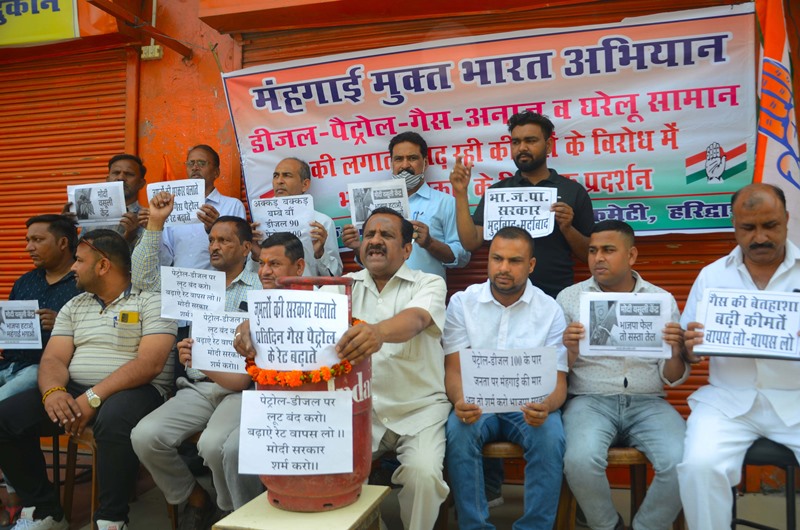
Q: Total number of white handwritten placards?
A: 13